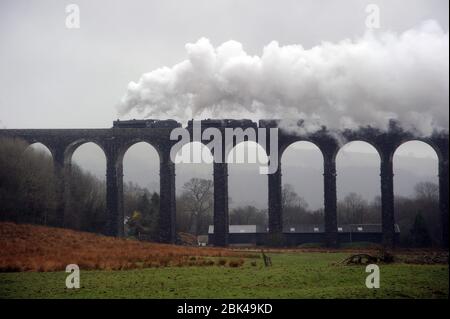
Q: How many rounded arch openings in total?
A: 8